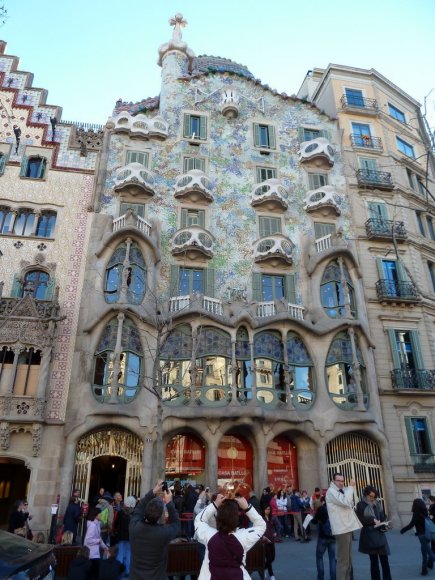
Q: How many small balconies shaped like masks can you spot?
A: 7